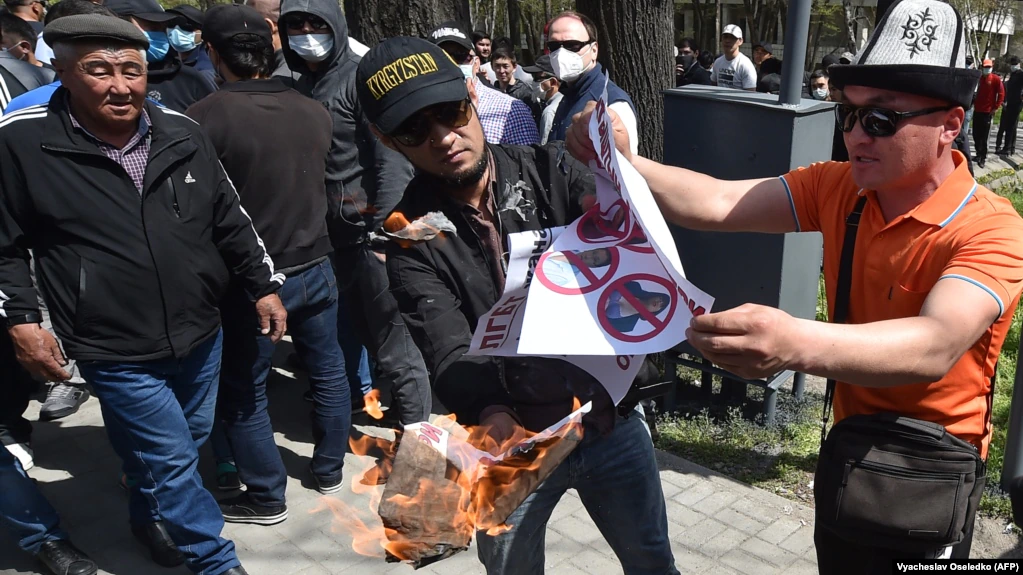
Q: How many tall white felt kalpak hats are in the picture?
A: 1